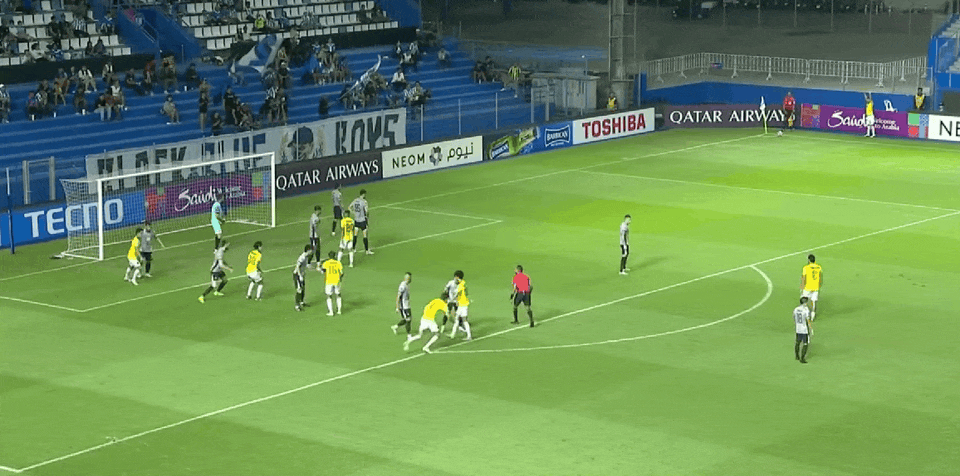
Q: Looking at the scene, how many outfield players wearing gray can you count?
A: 10